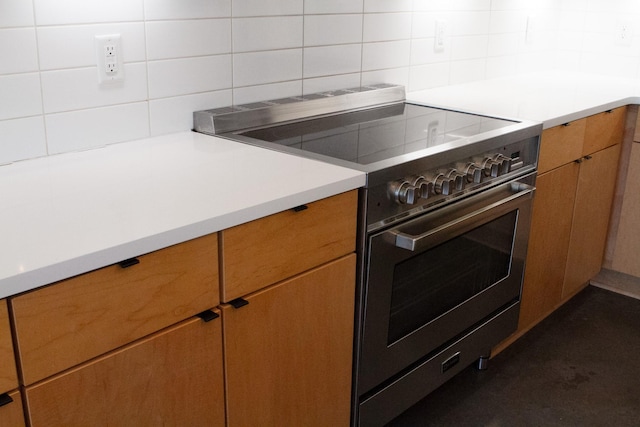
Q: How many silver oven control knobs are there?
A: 7